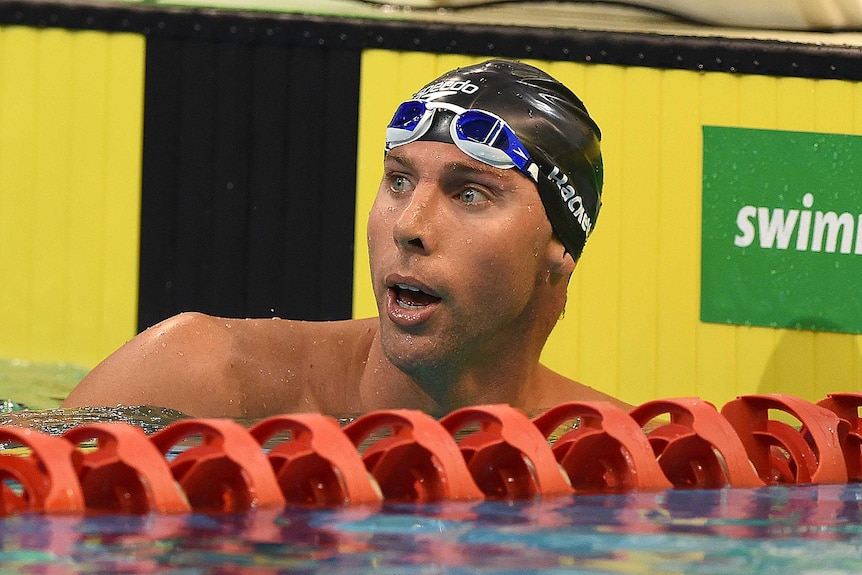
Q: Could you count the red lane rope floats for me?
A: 10